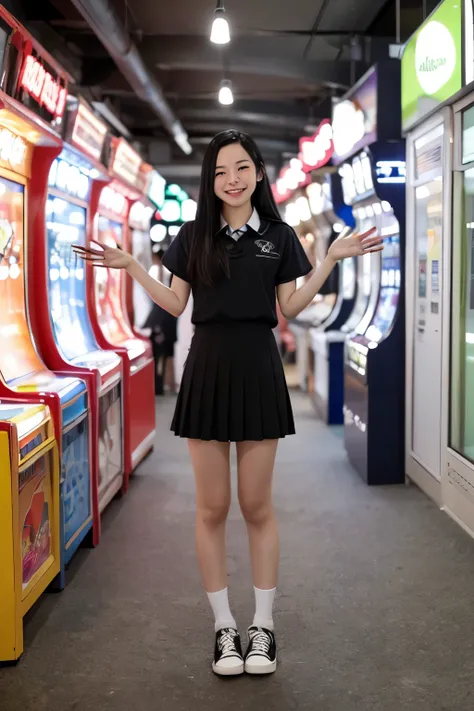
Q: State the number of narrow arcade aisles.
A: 1